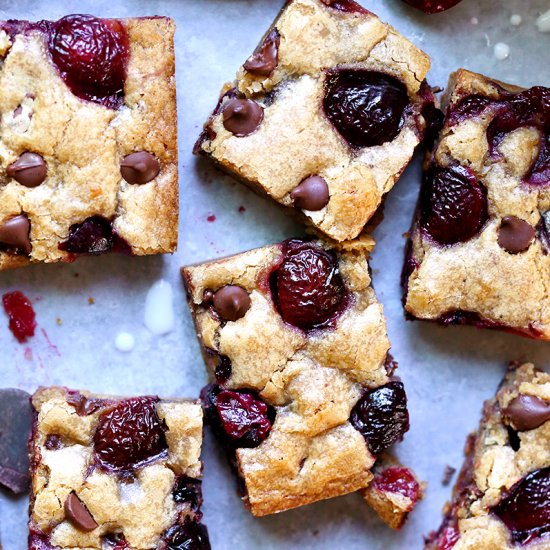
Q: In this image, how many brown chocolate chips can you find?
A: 10